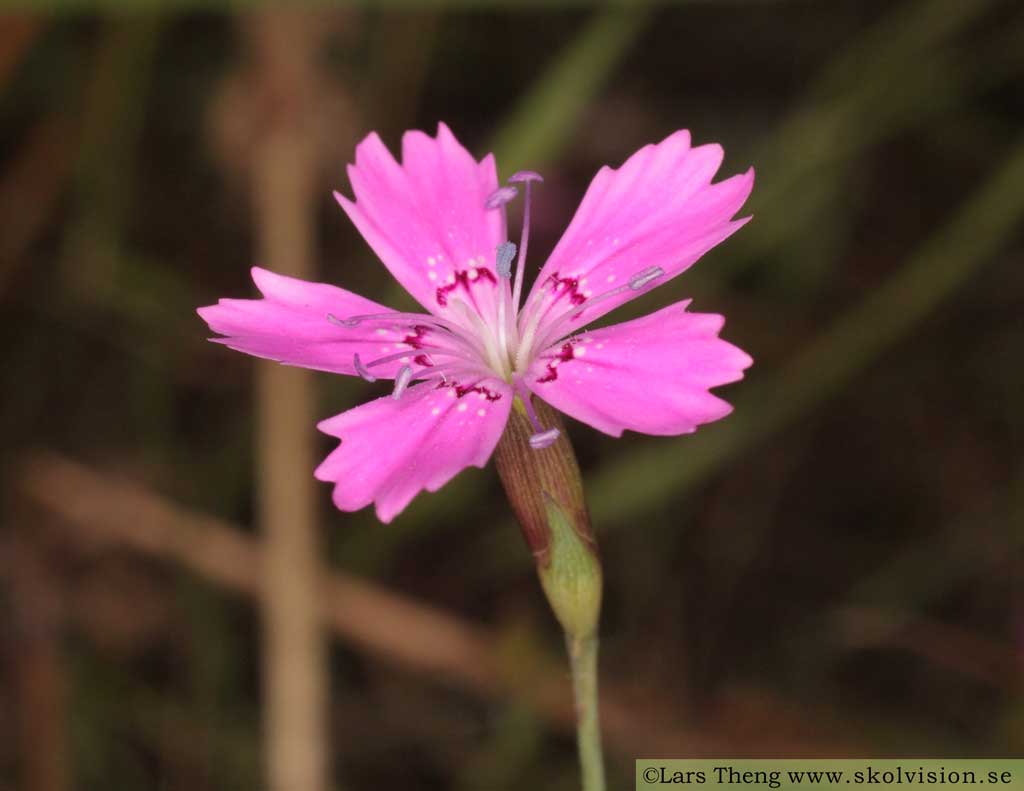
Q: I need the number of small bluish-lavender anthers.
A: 8